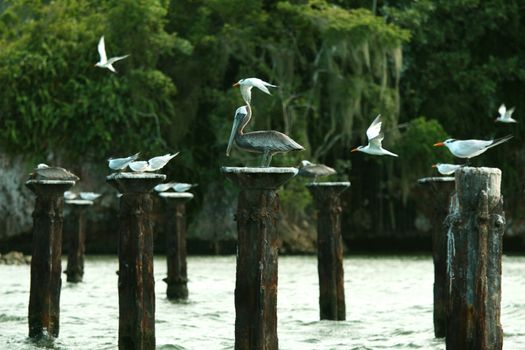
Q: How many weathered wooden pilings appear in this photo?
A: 8